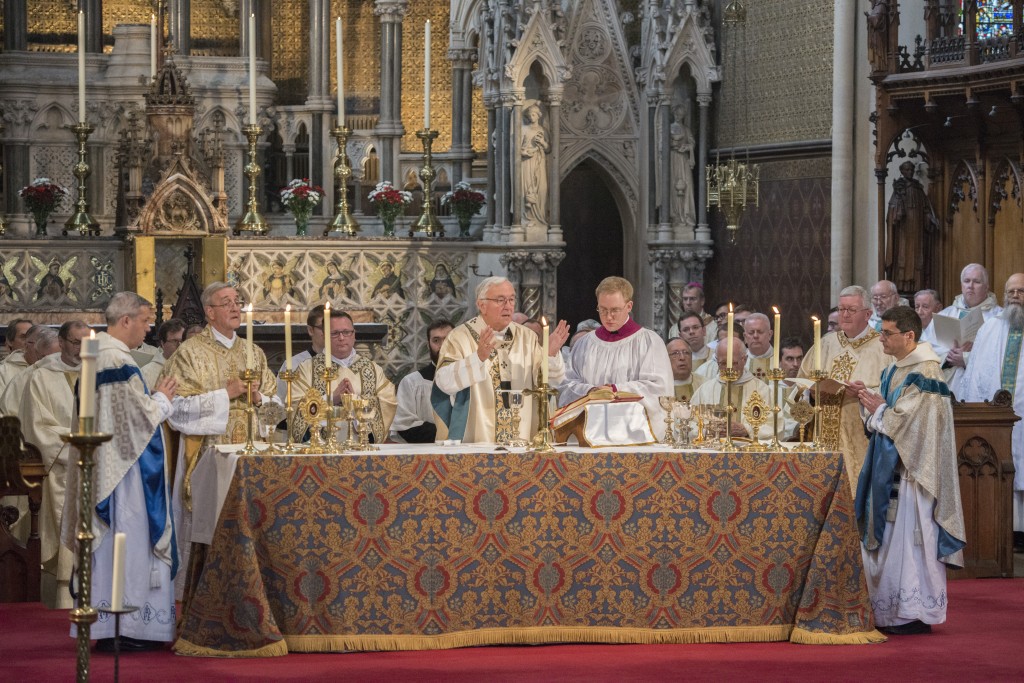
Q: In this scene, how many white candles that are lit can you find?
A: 13